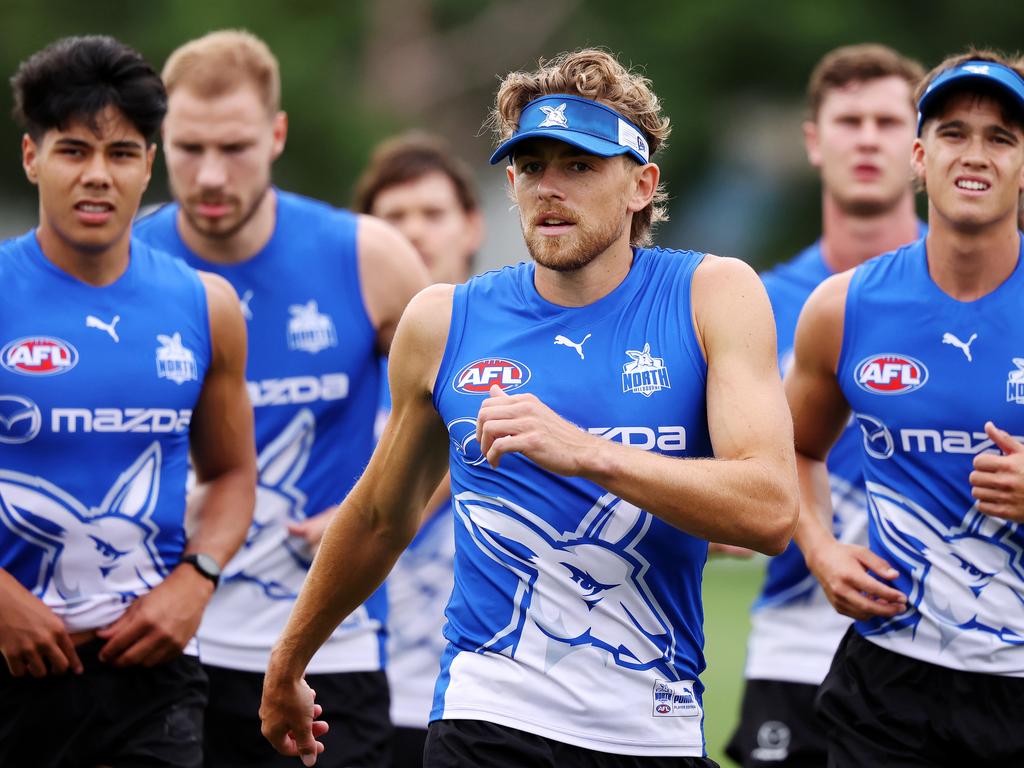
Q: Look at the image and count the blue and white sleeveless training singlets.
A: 6